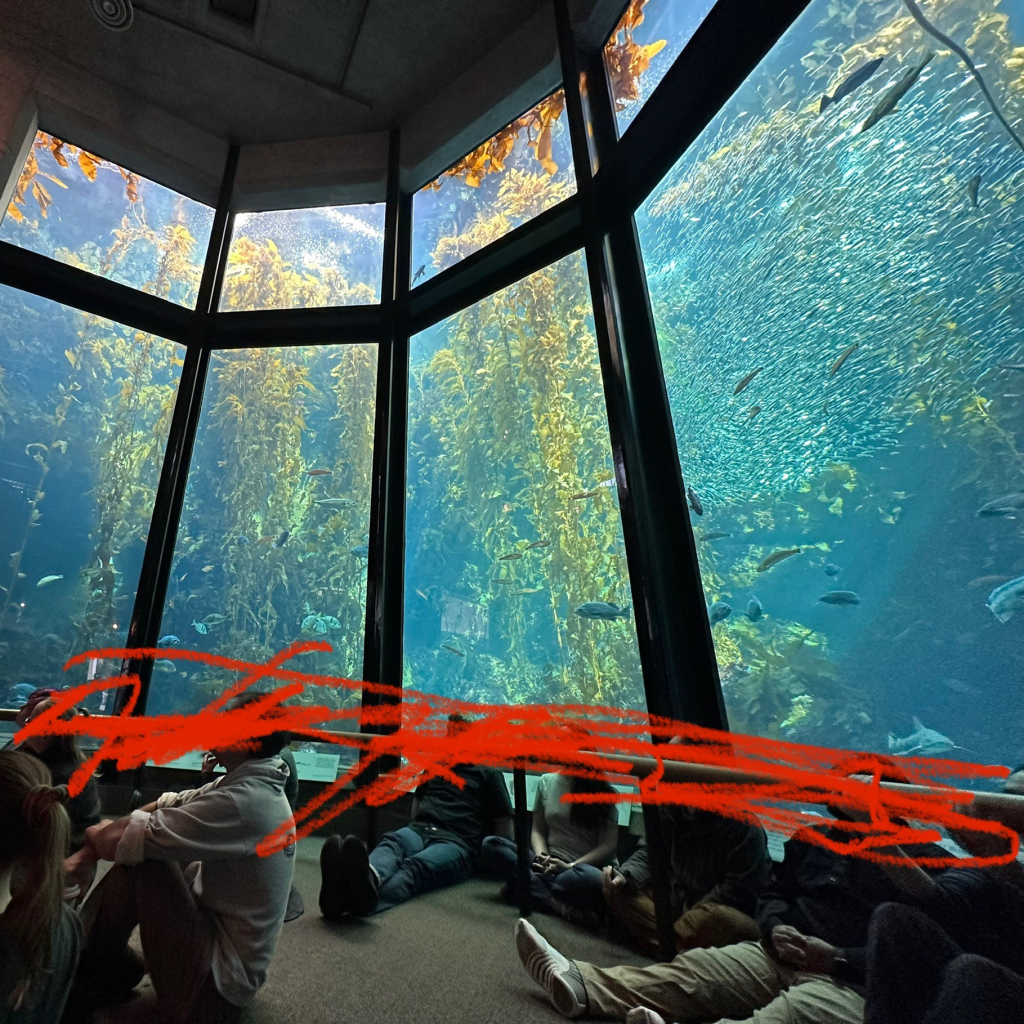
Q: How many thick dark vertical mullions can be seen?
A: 3